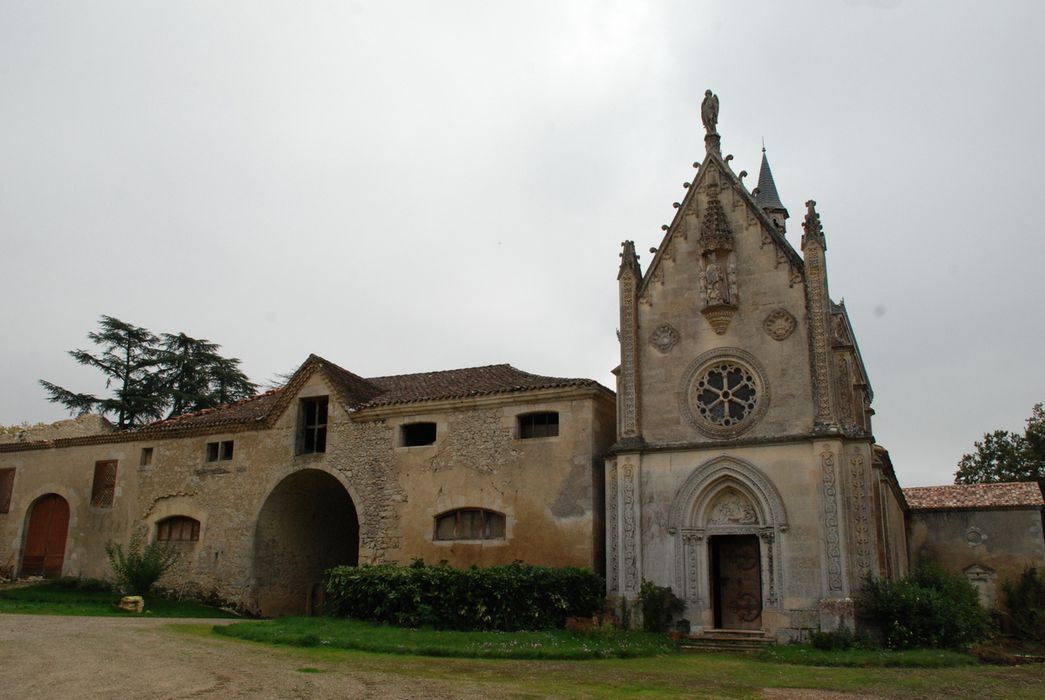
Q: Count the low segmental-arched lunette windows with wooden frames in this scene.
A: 2